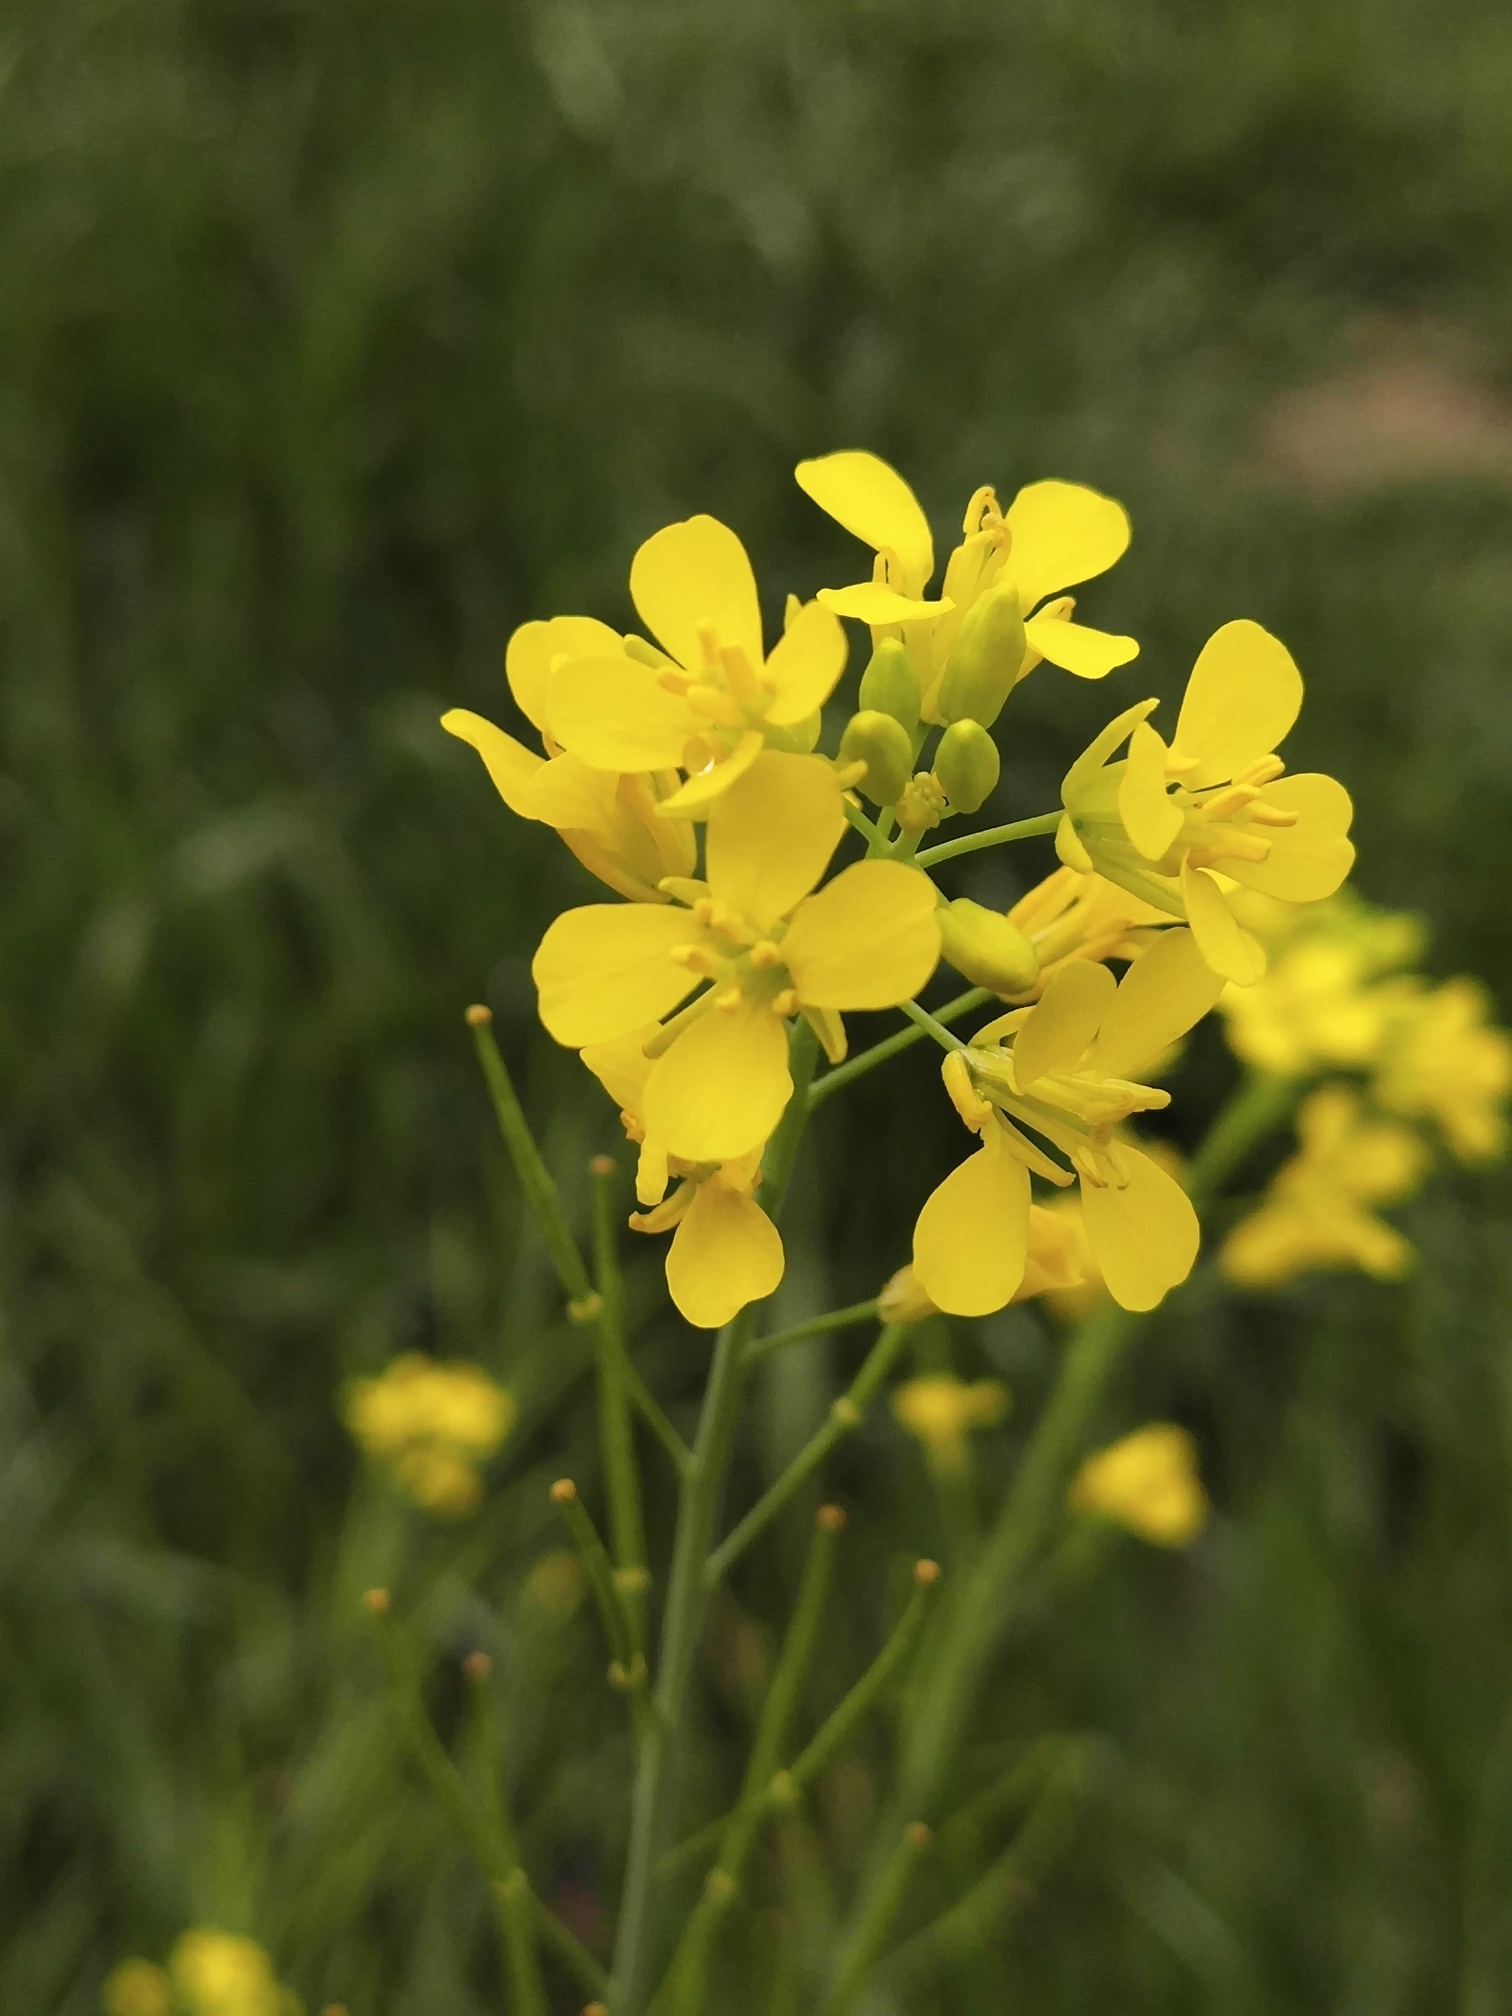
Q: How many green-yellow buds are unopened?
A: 5